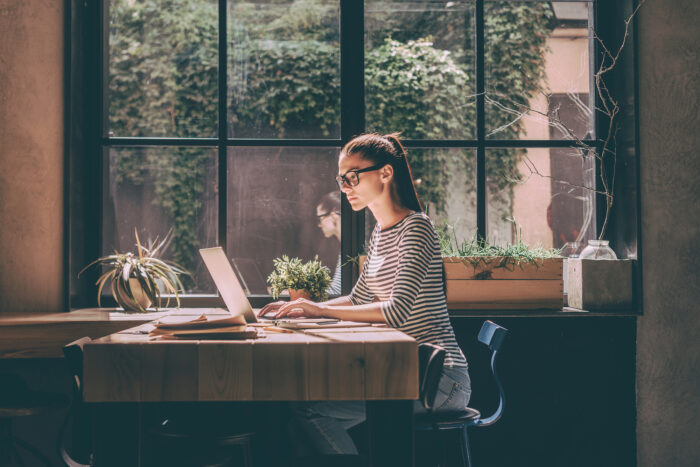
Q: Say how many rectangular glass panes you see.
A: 8